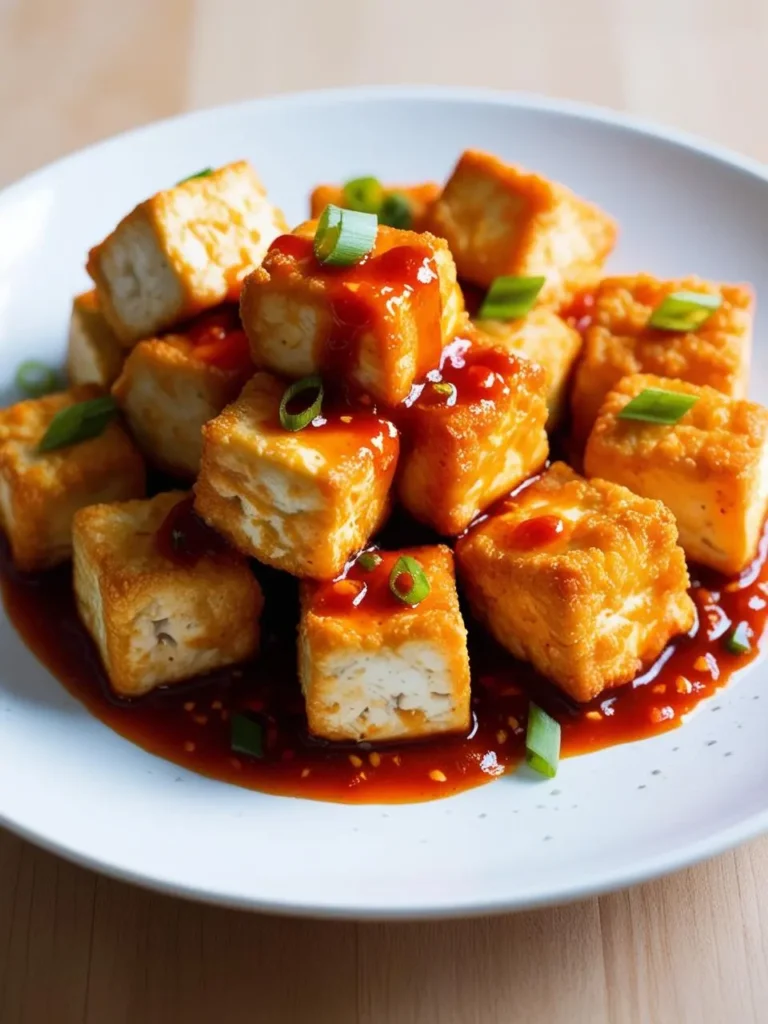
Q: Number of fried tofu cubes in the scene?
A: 15